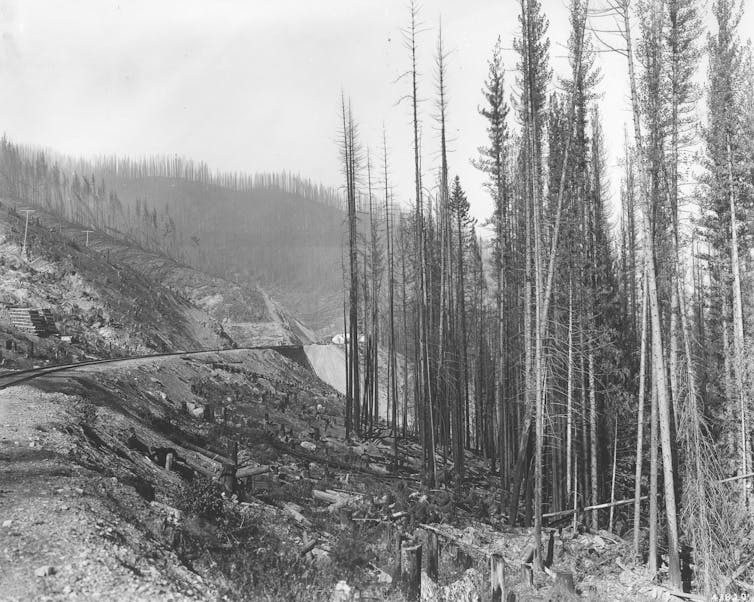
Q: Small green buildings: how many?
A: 0